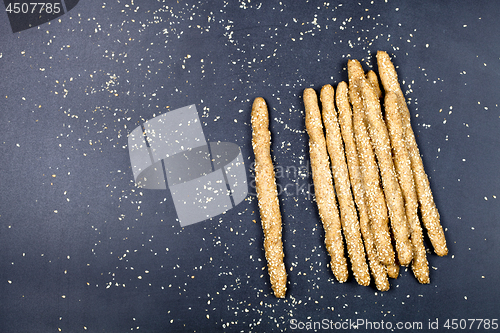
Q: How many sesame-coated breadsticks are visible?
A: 9